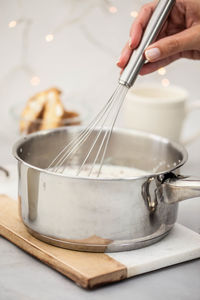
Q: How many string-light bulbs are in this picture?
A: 7